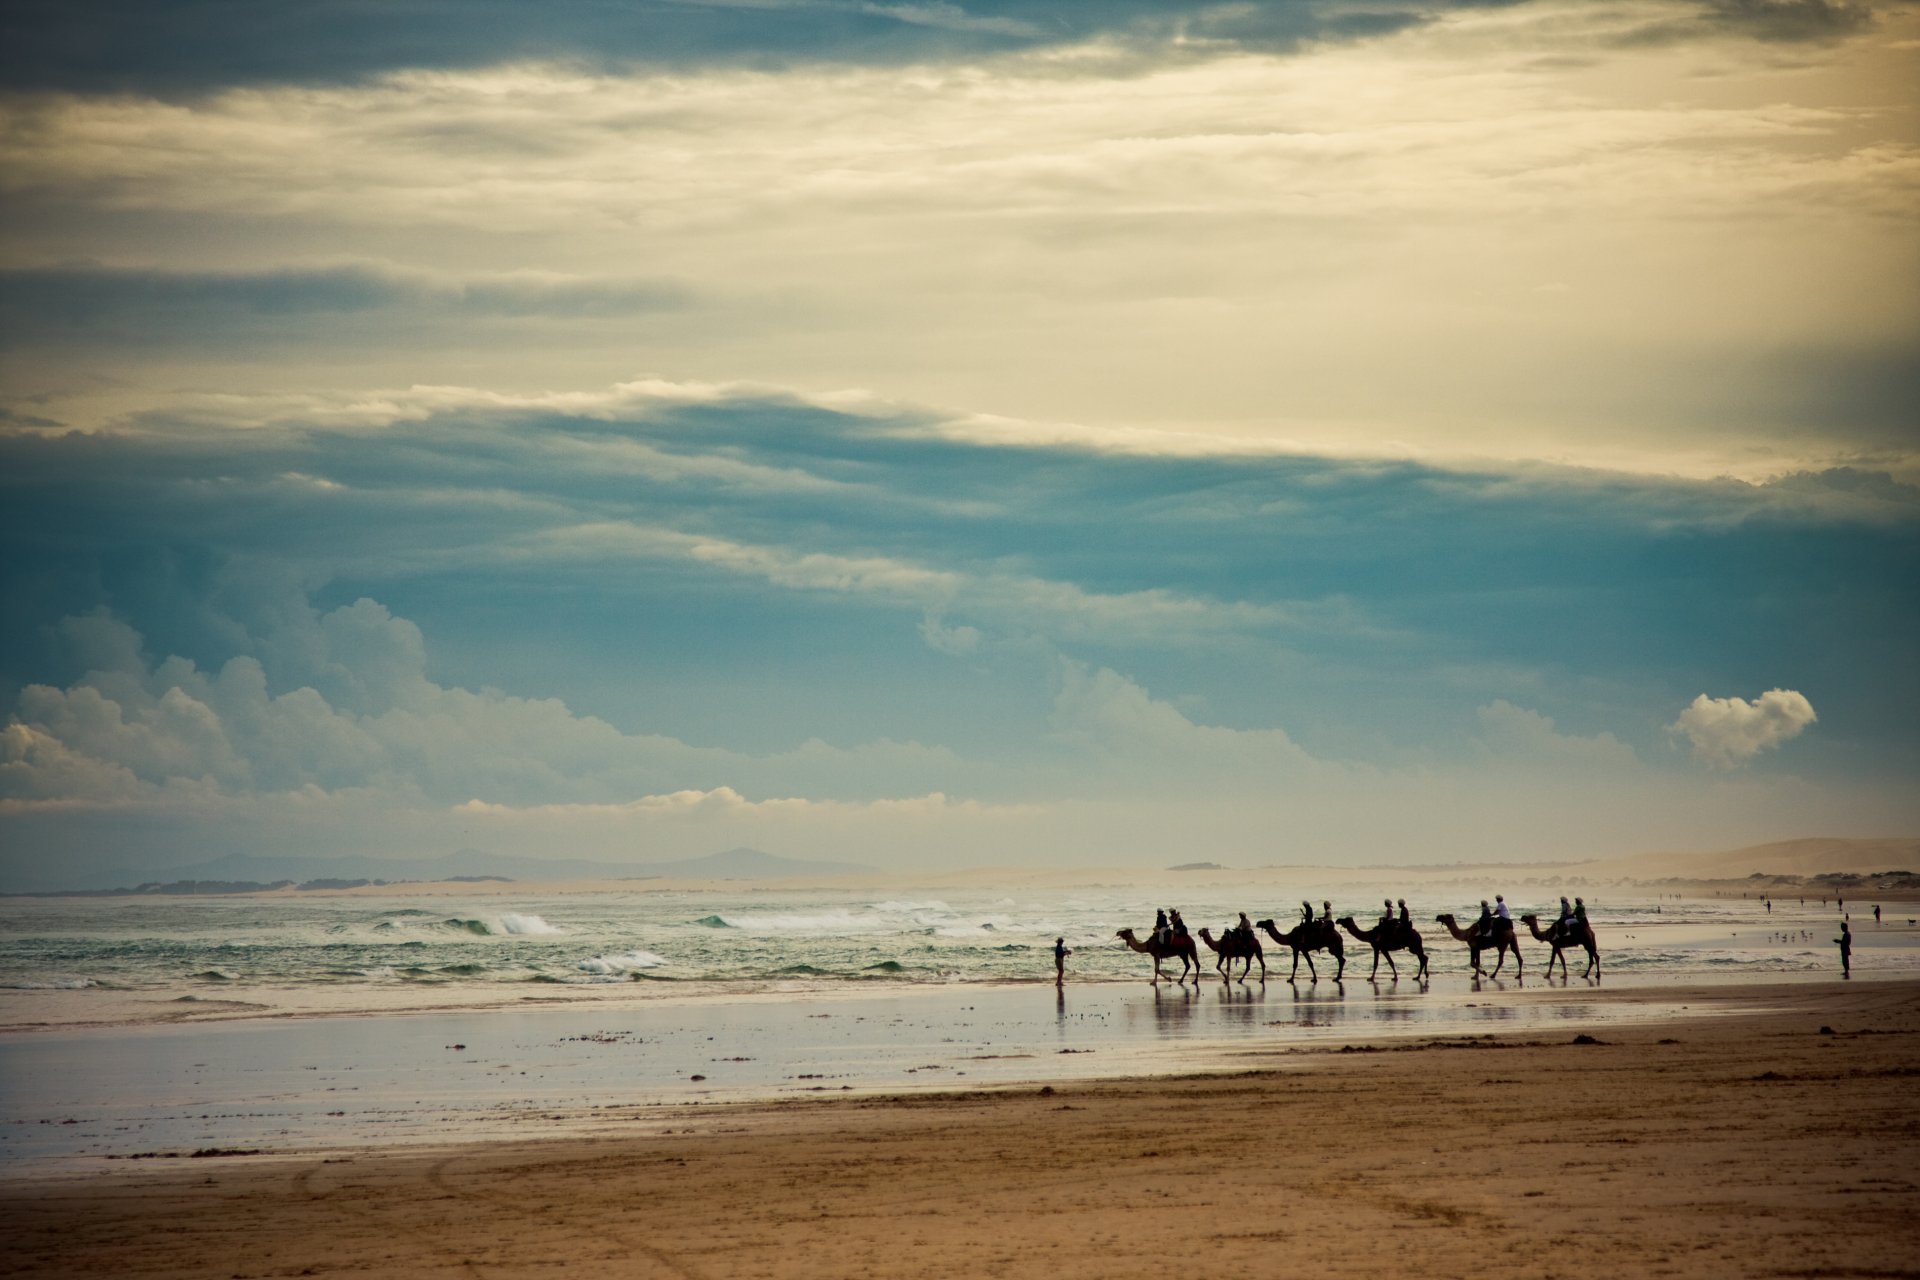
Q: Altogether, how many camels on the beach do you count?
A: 6